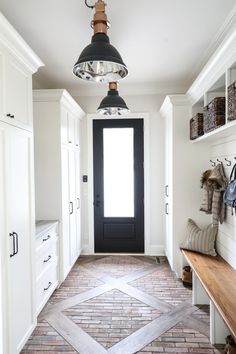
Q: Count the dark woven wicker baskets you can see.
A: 3